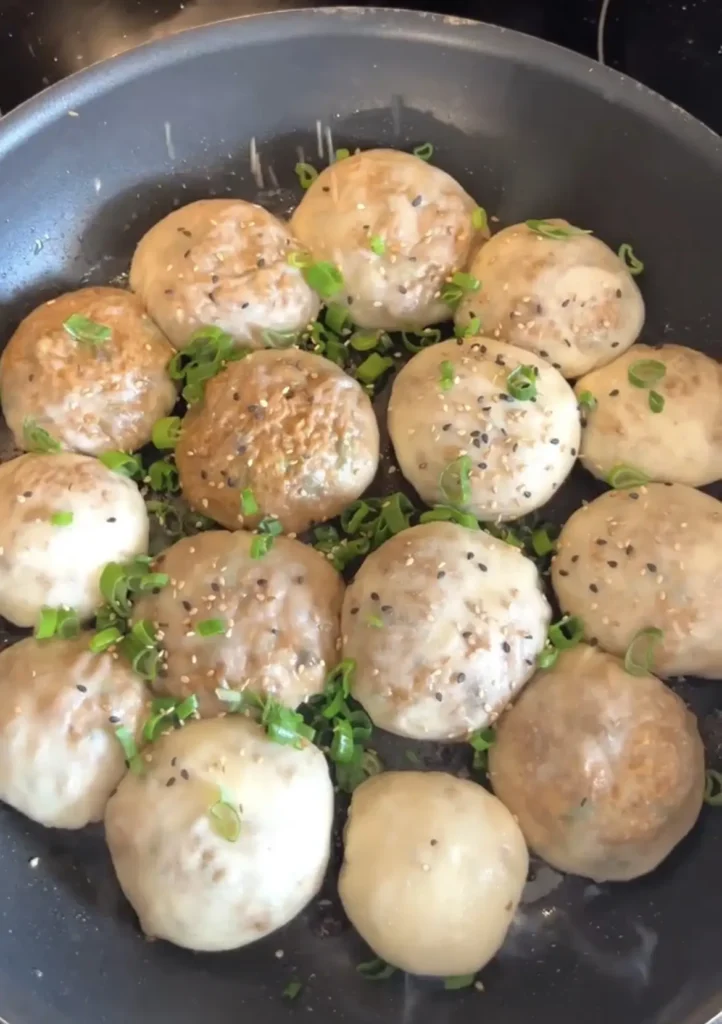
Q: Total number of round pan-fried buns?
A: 15